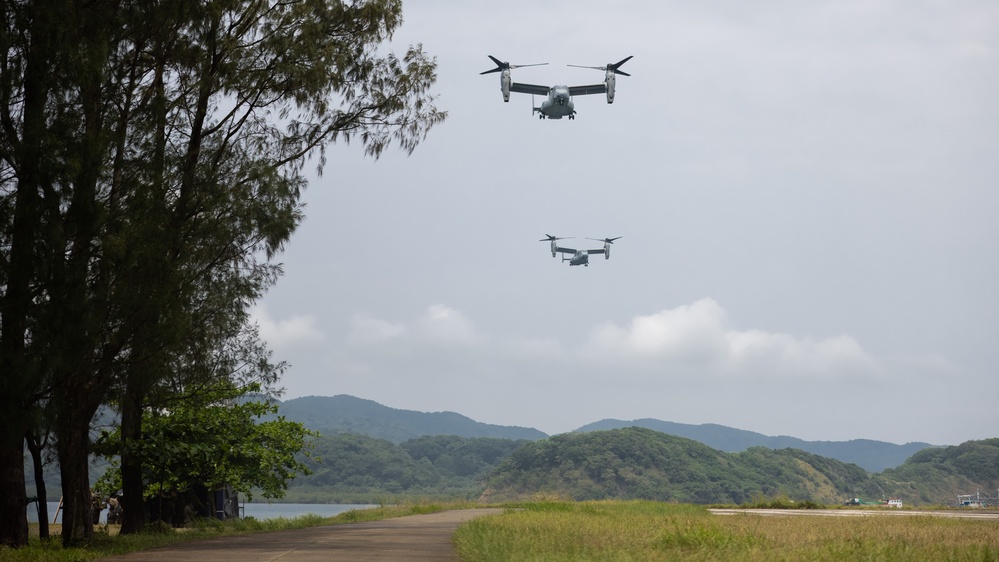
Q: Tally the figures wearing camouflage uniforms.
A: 2